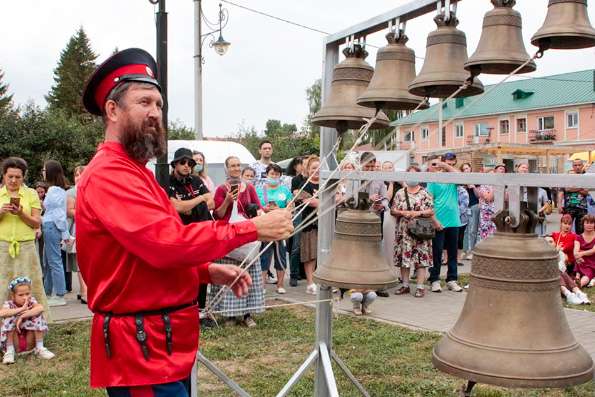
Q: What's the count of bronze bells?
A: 7